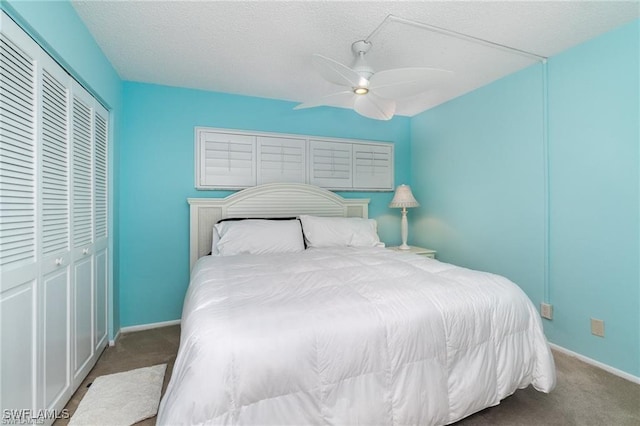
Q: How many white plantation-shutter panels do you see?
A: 4